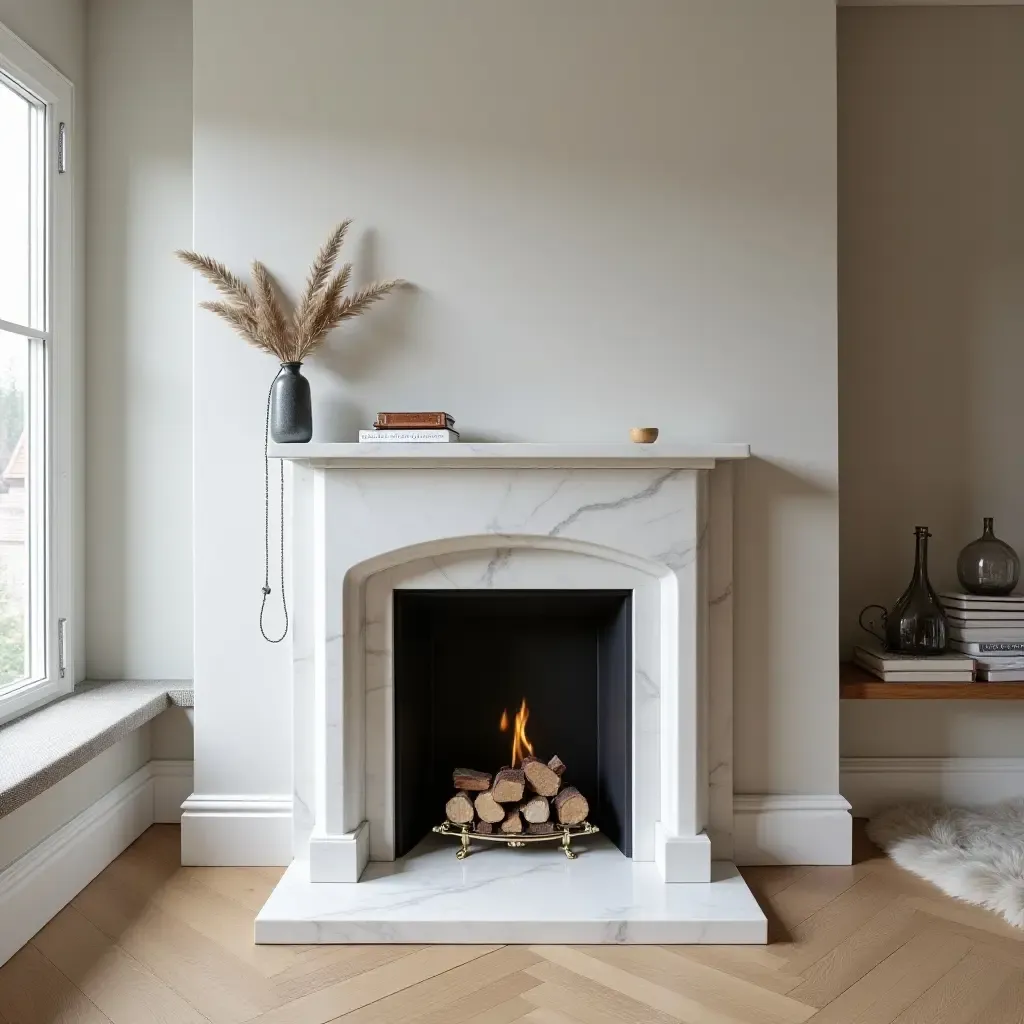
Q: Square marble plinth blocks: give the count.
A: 2